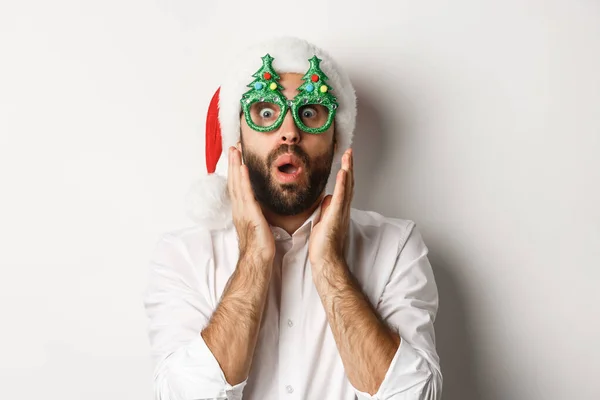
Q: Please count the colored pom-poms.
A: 6